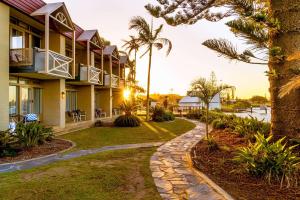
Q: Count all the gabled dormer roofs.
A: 4